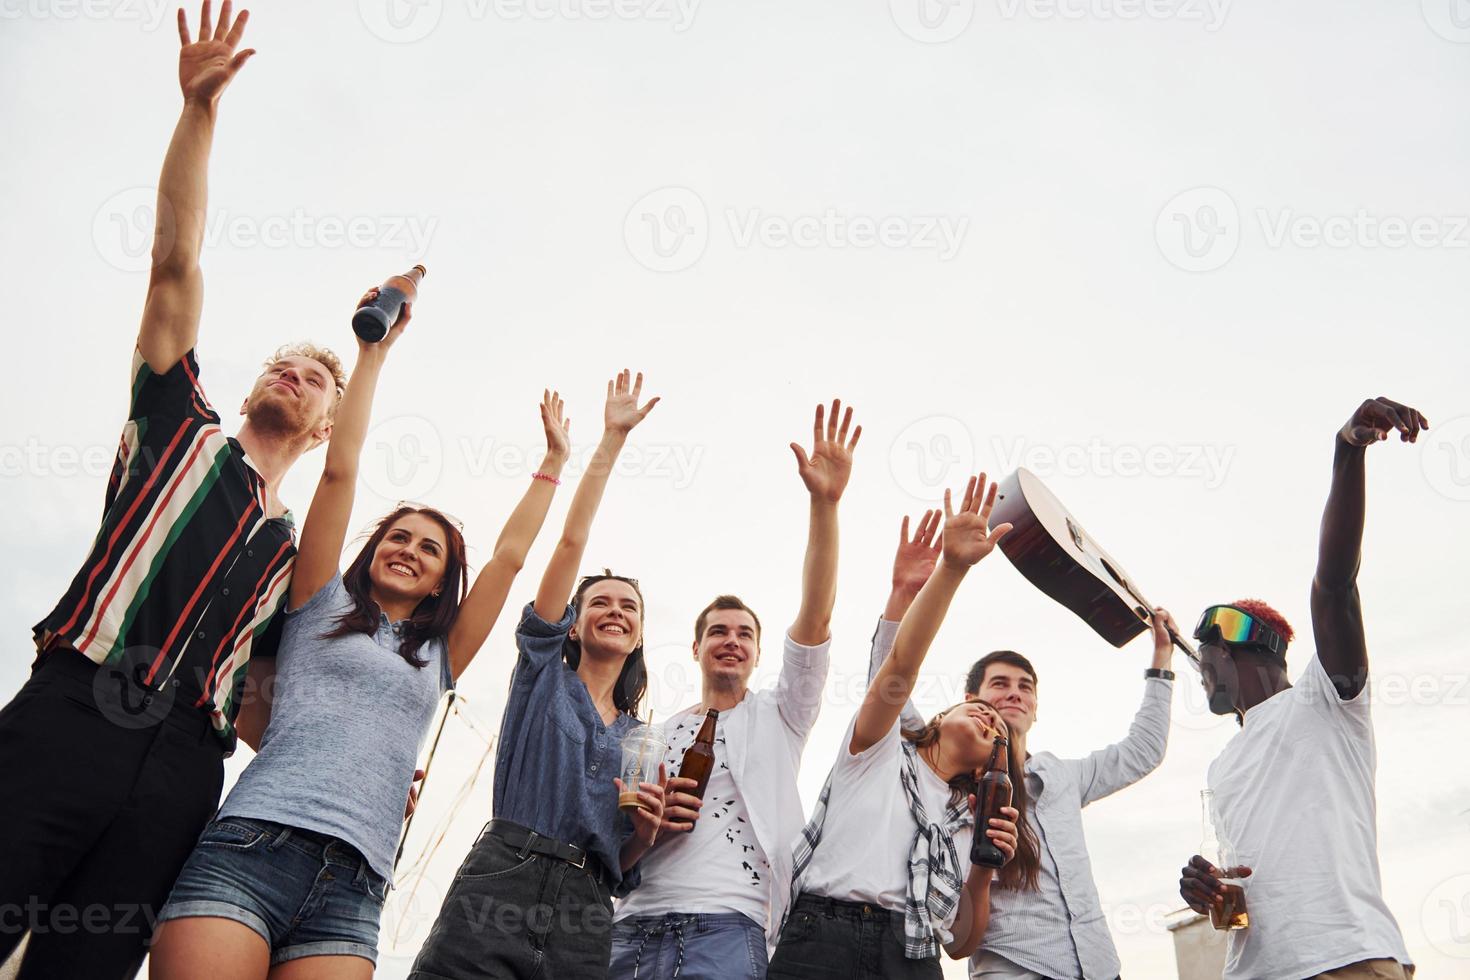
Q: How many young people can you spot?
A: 7